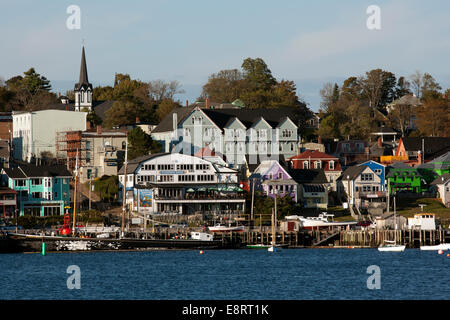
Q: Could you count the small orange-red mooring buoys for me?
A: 3